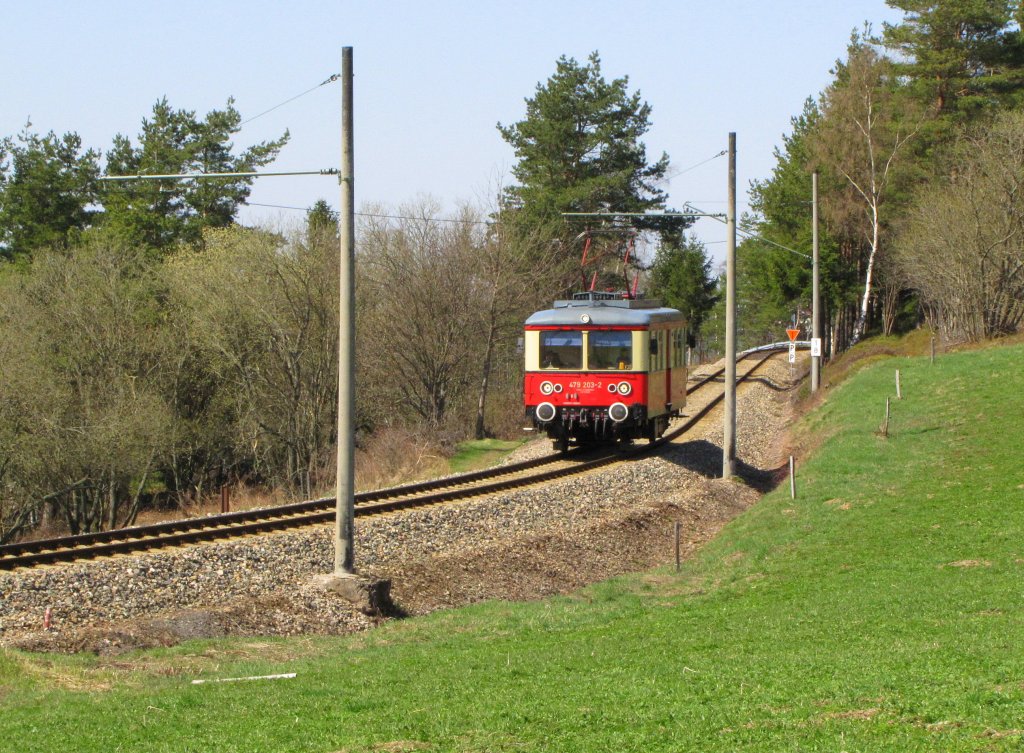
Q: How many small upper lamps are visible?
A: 1